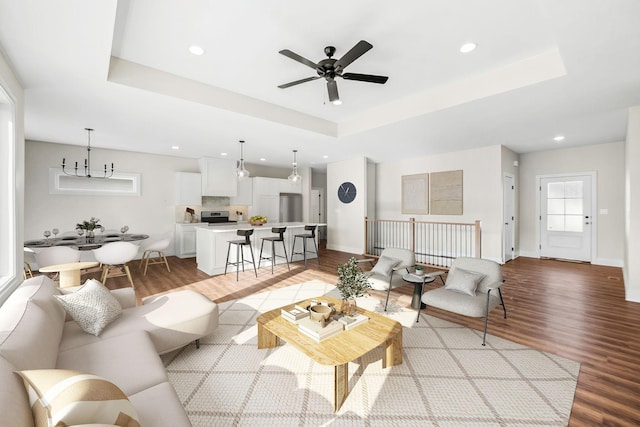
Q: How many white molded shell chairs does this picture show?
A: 6